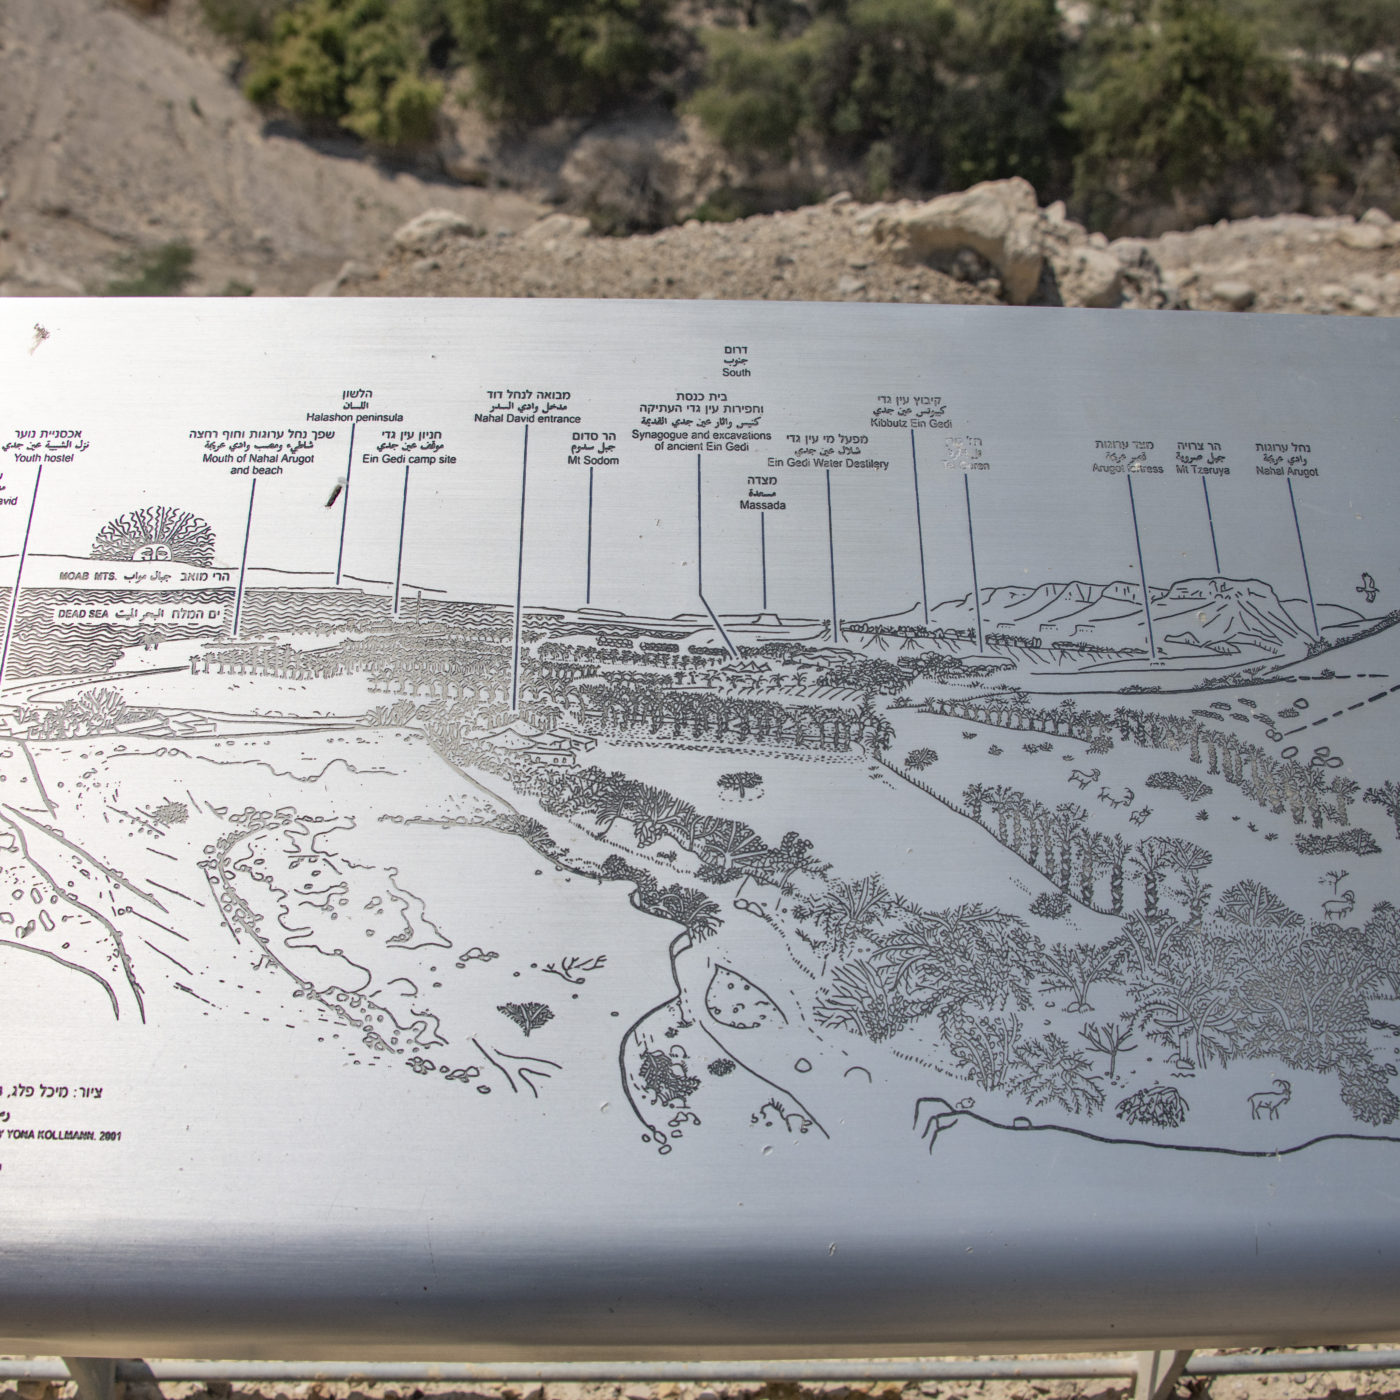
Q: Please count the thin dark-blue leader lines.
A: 14